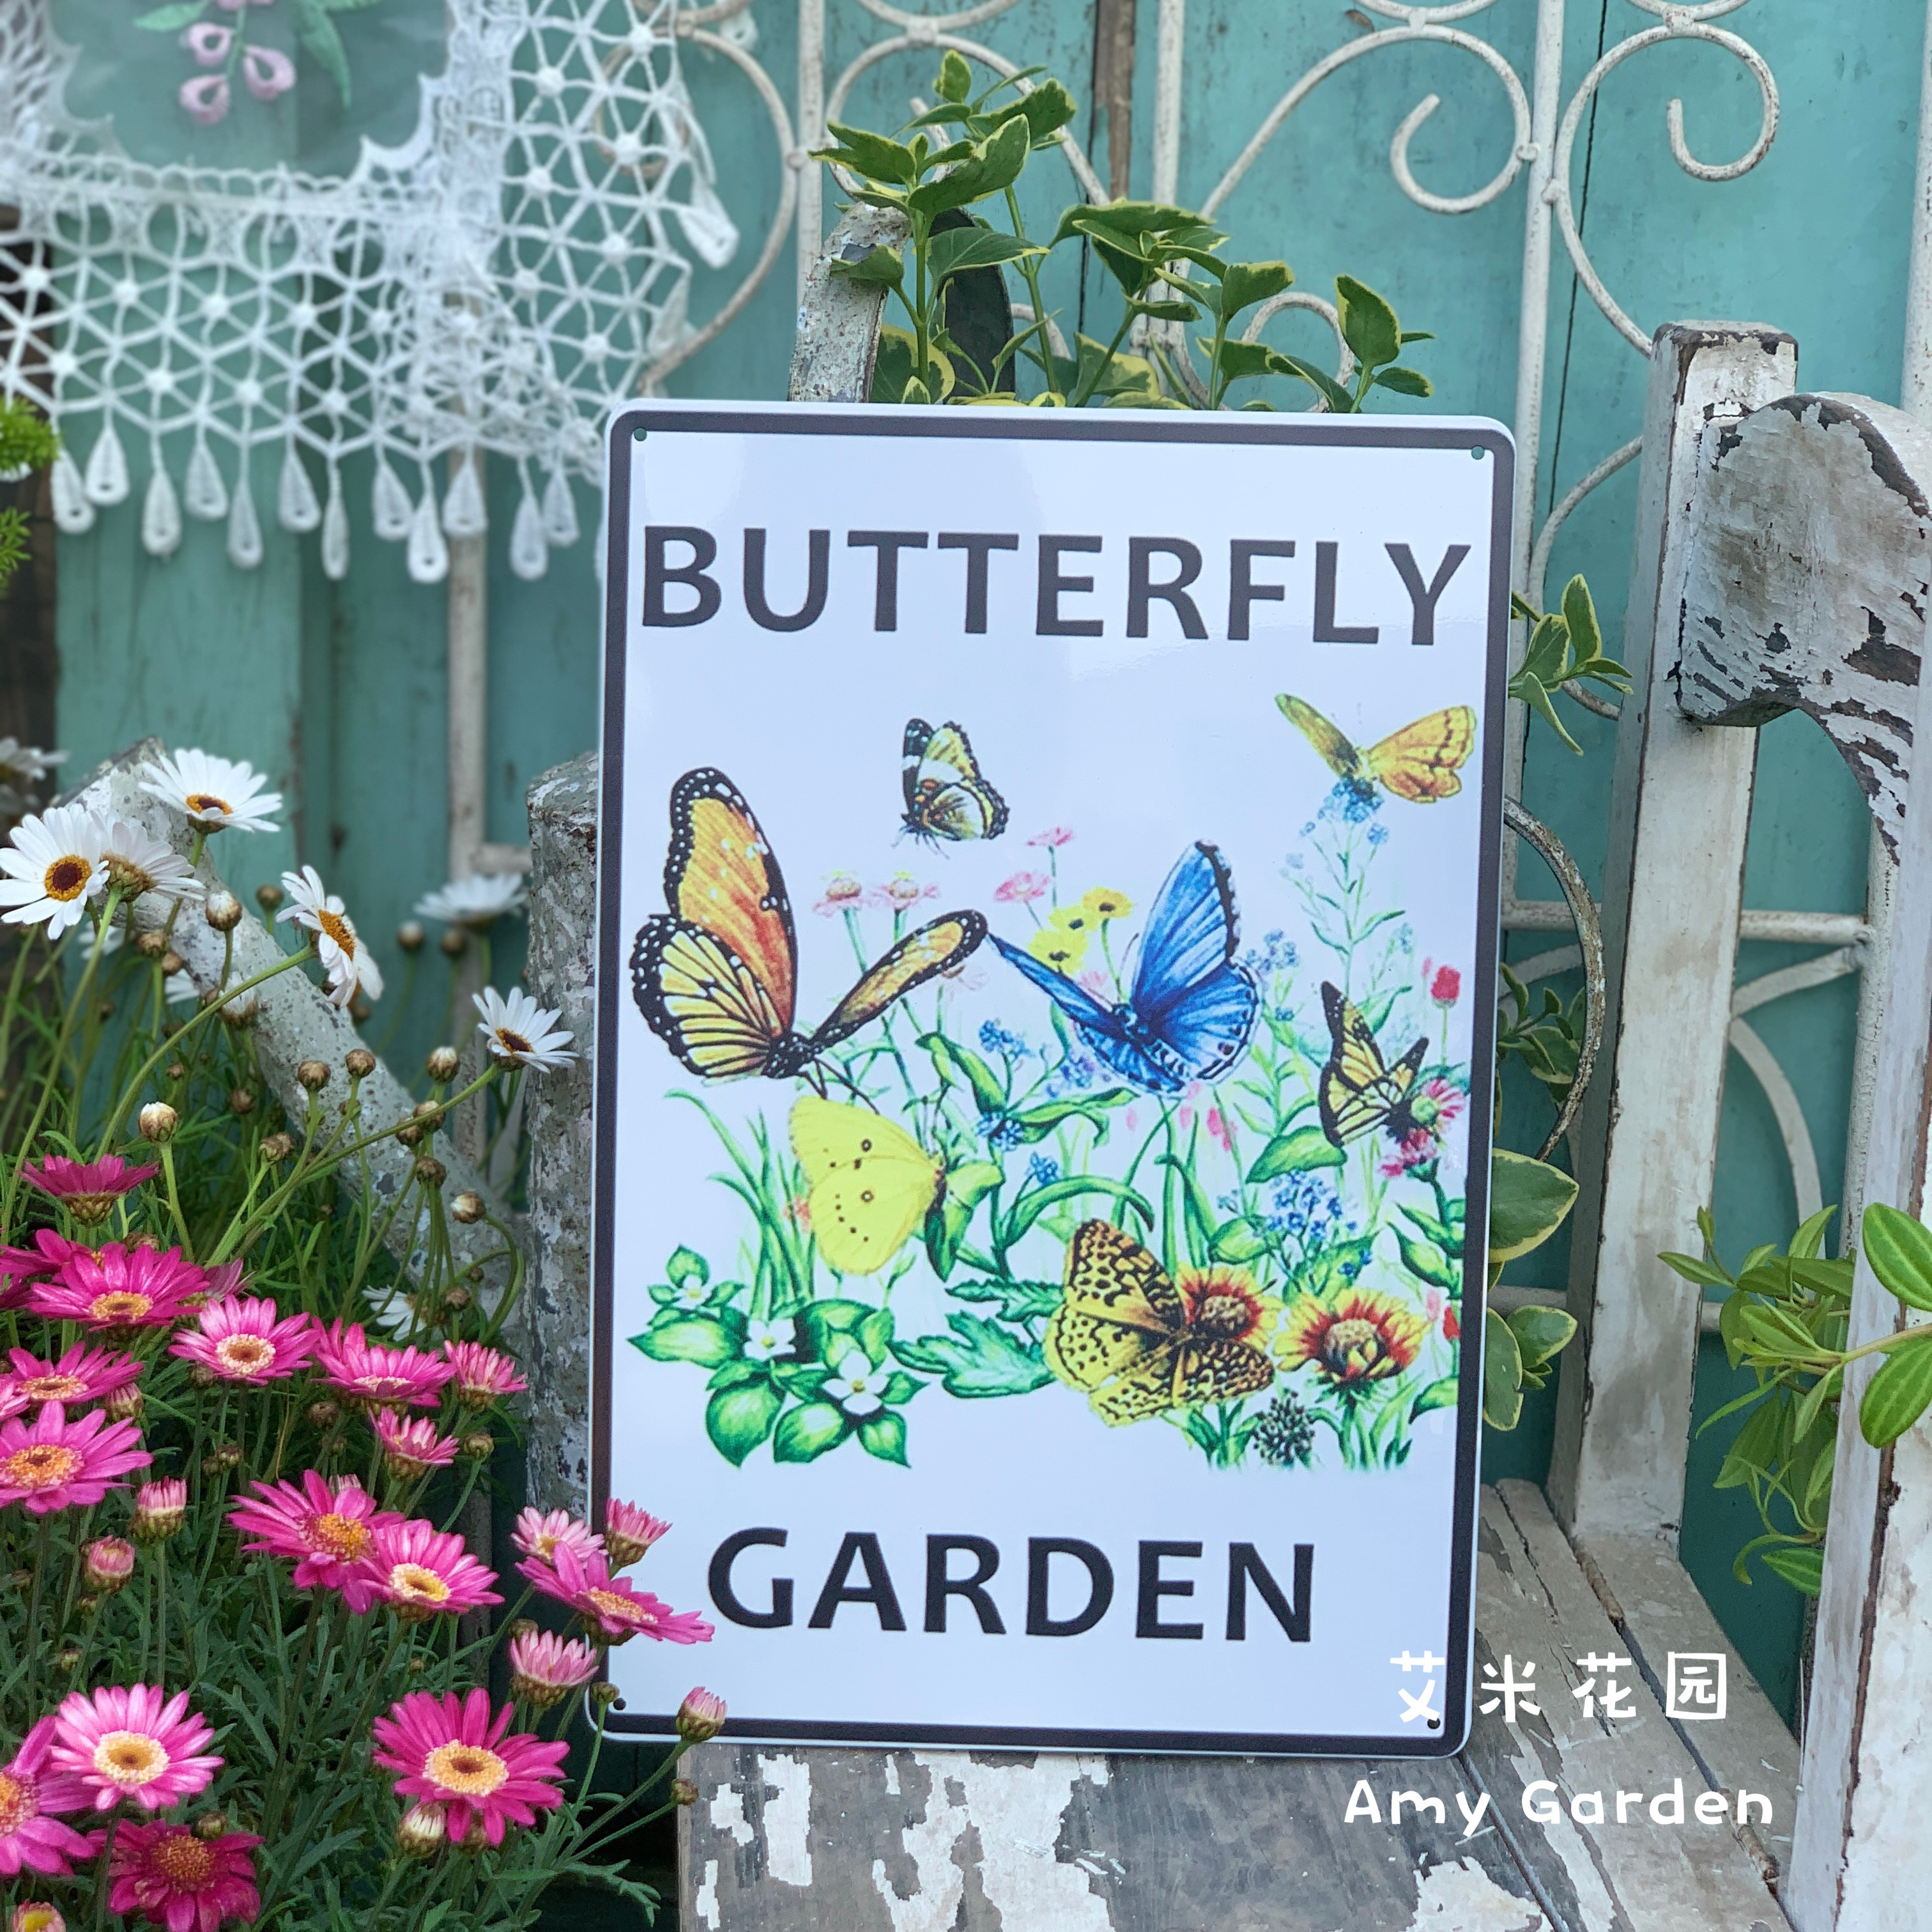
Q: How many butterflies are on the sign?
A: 7